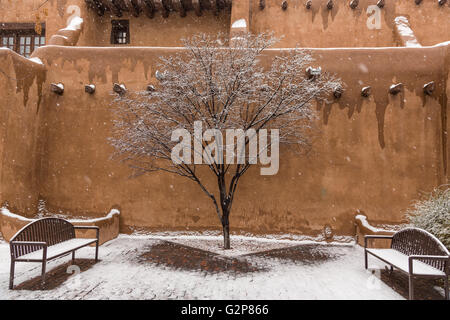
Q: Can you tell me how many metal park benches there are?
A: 2